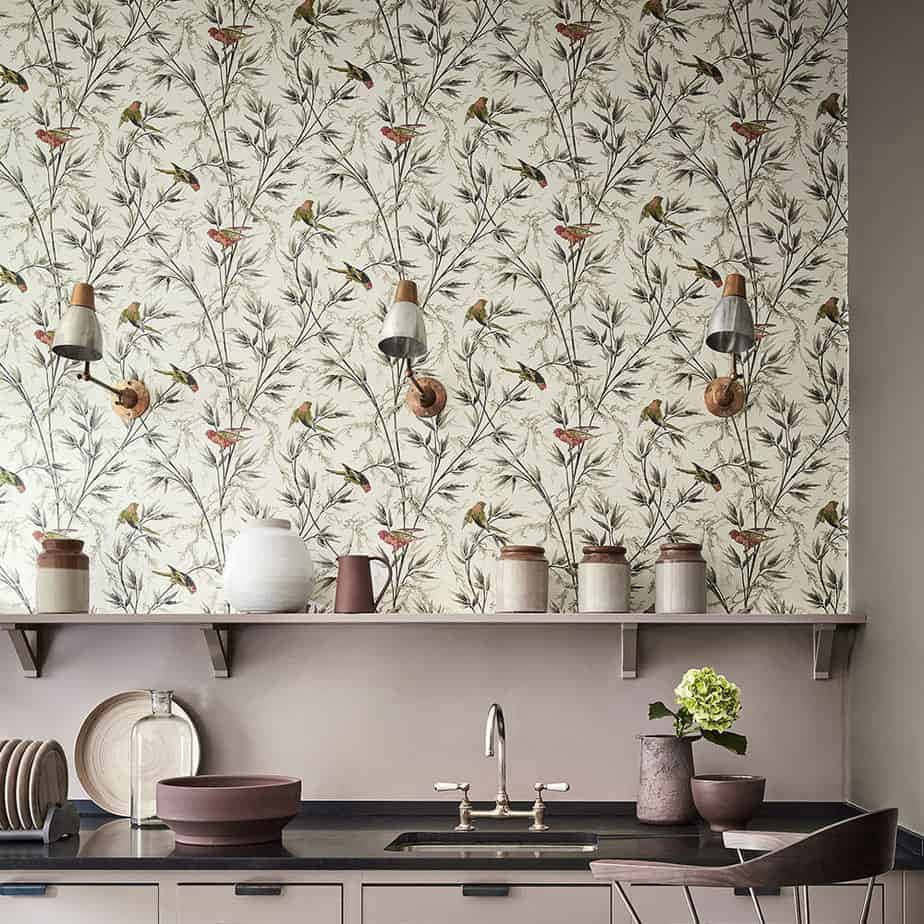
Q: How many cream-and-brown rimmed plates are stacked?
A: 5